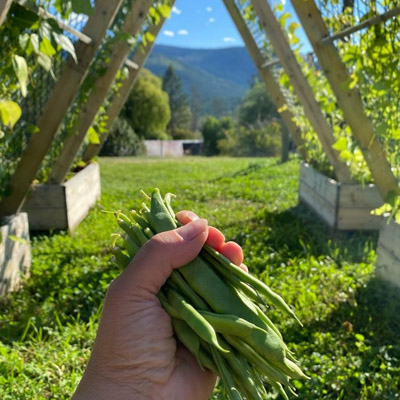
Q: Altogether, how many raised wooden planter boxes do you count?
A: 4